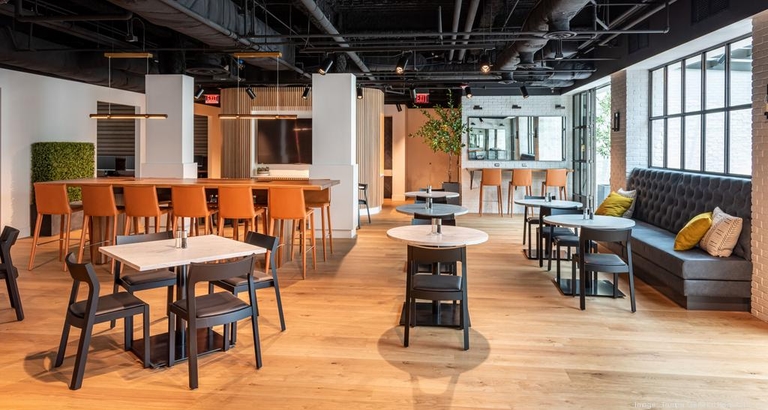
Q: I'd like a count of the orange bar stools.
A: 10